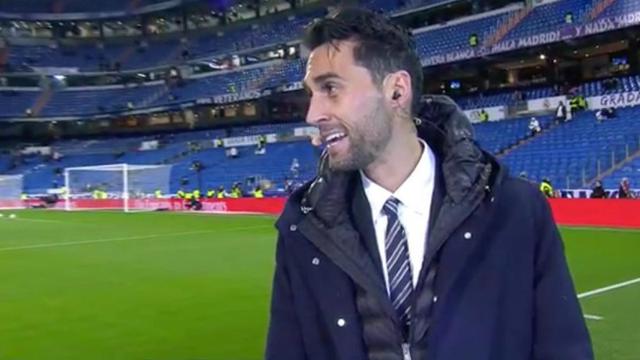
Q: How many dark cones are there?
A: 0